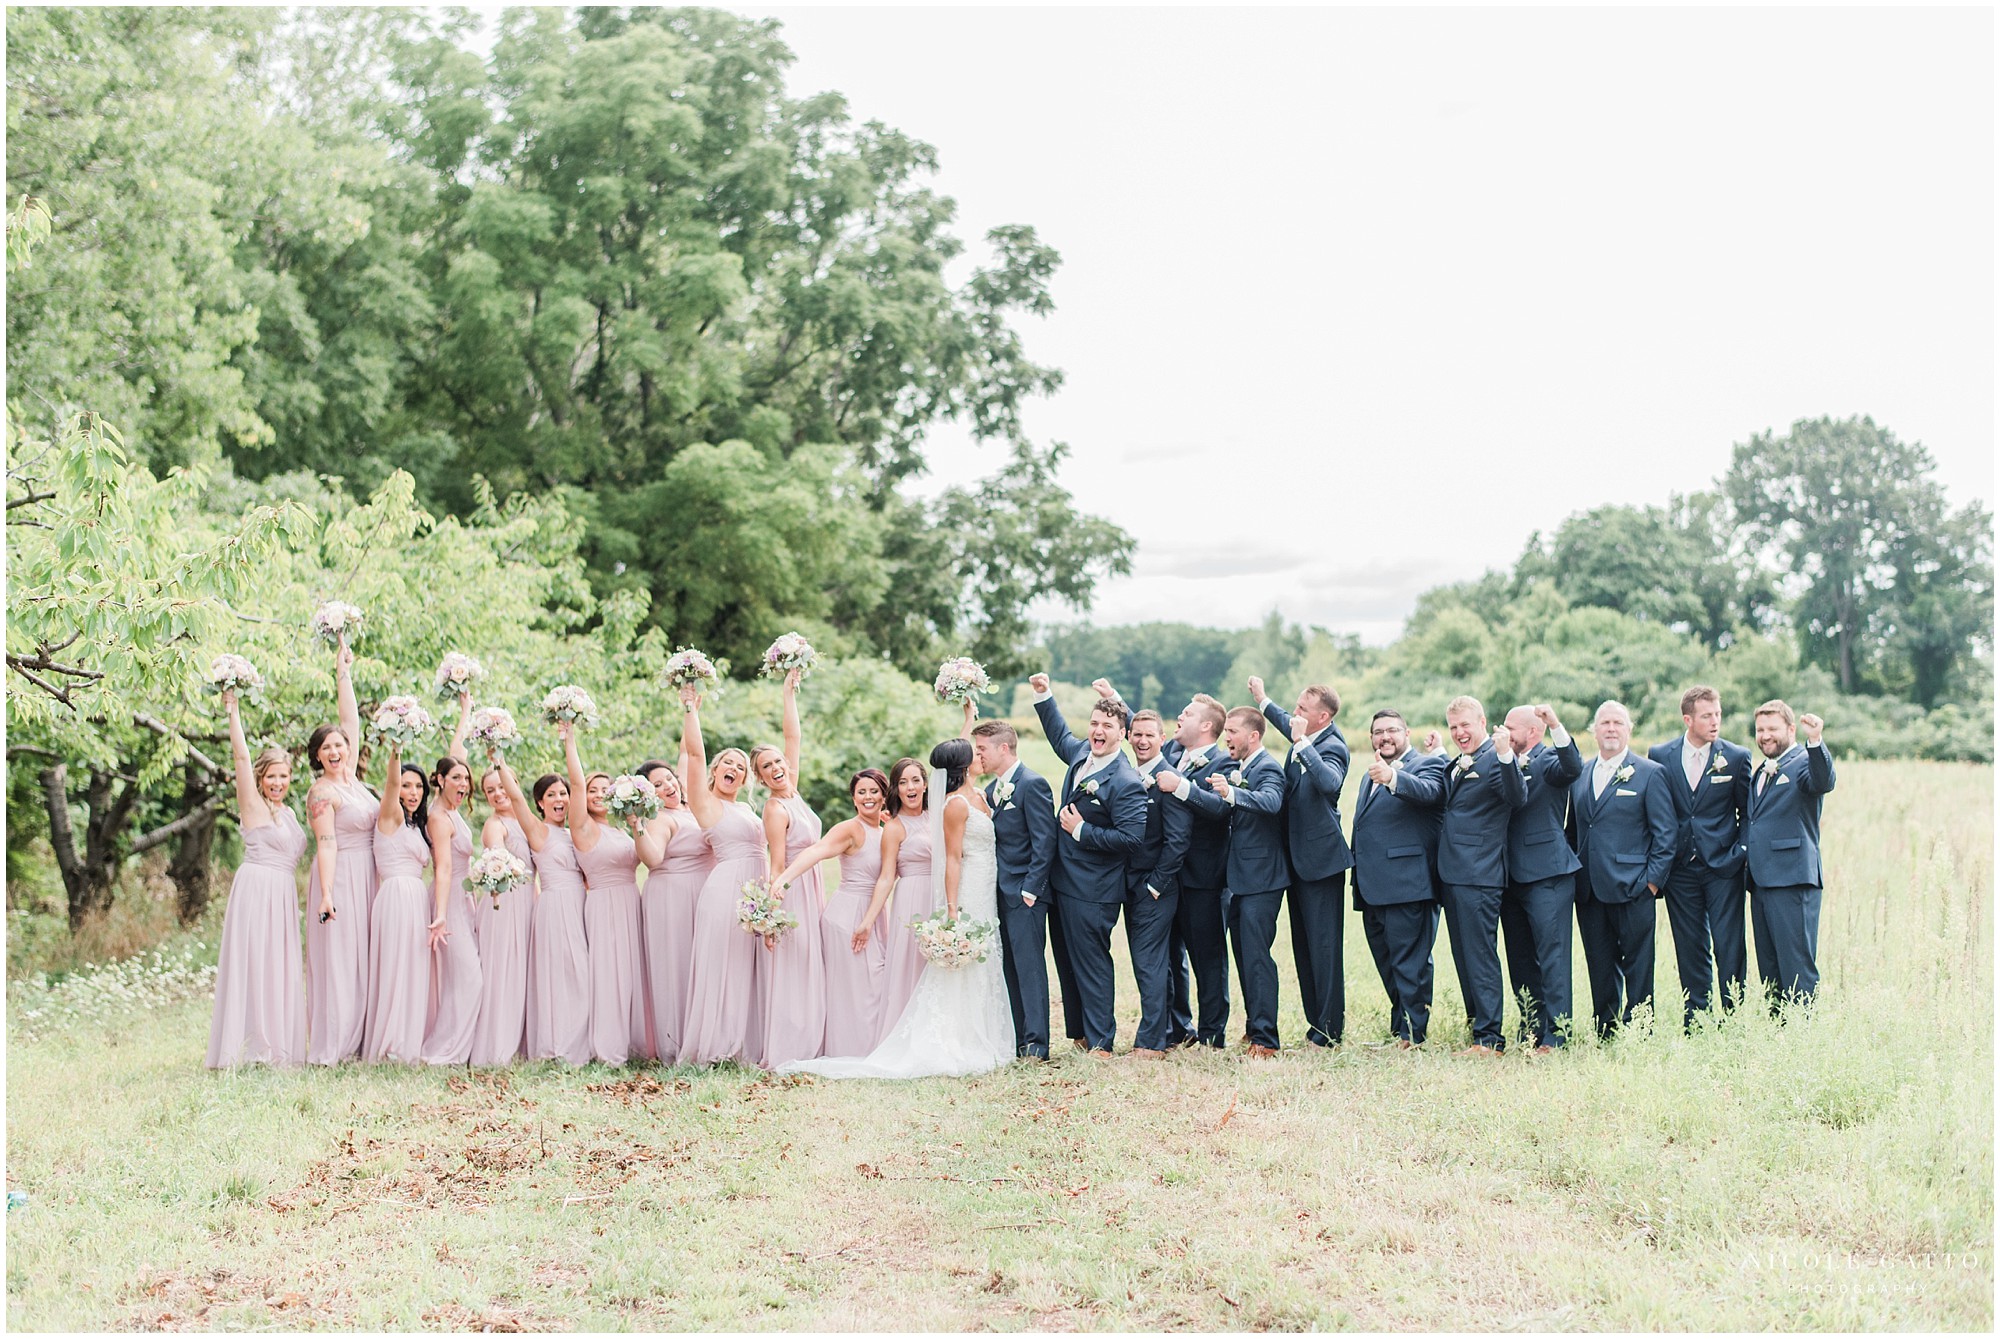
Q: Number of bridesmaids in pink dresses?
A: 12